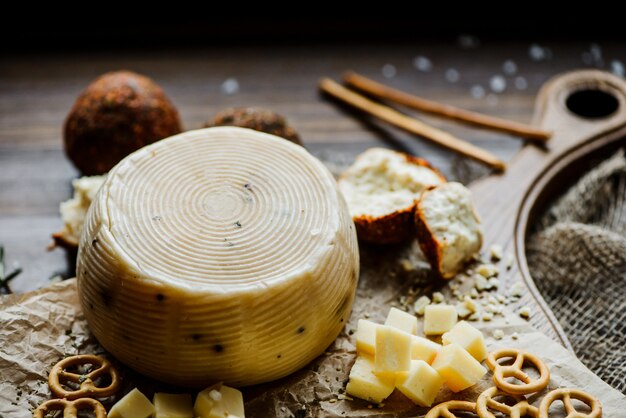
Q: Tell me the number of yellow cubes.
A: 12